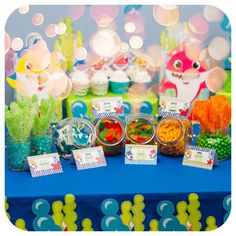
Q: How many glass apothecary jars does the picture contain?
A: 4